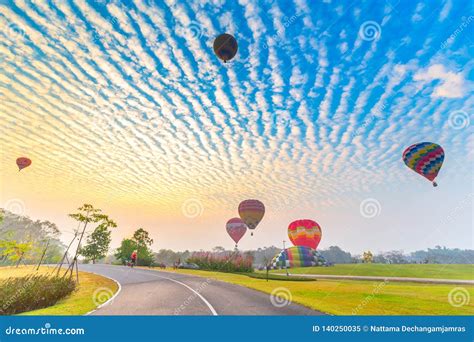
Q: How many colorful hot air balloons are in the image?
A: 7